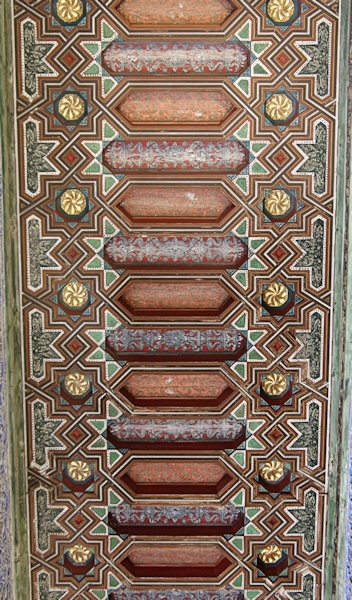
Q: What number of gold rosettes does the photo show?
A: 14